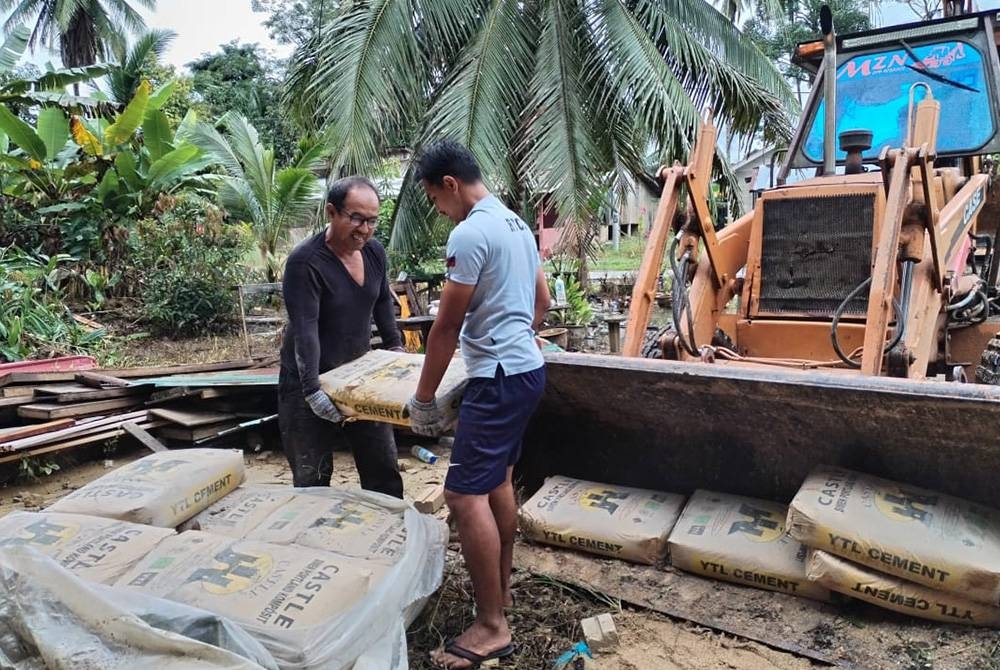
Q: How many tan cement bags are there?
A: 10